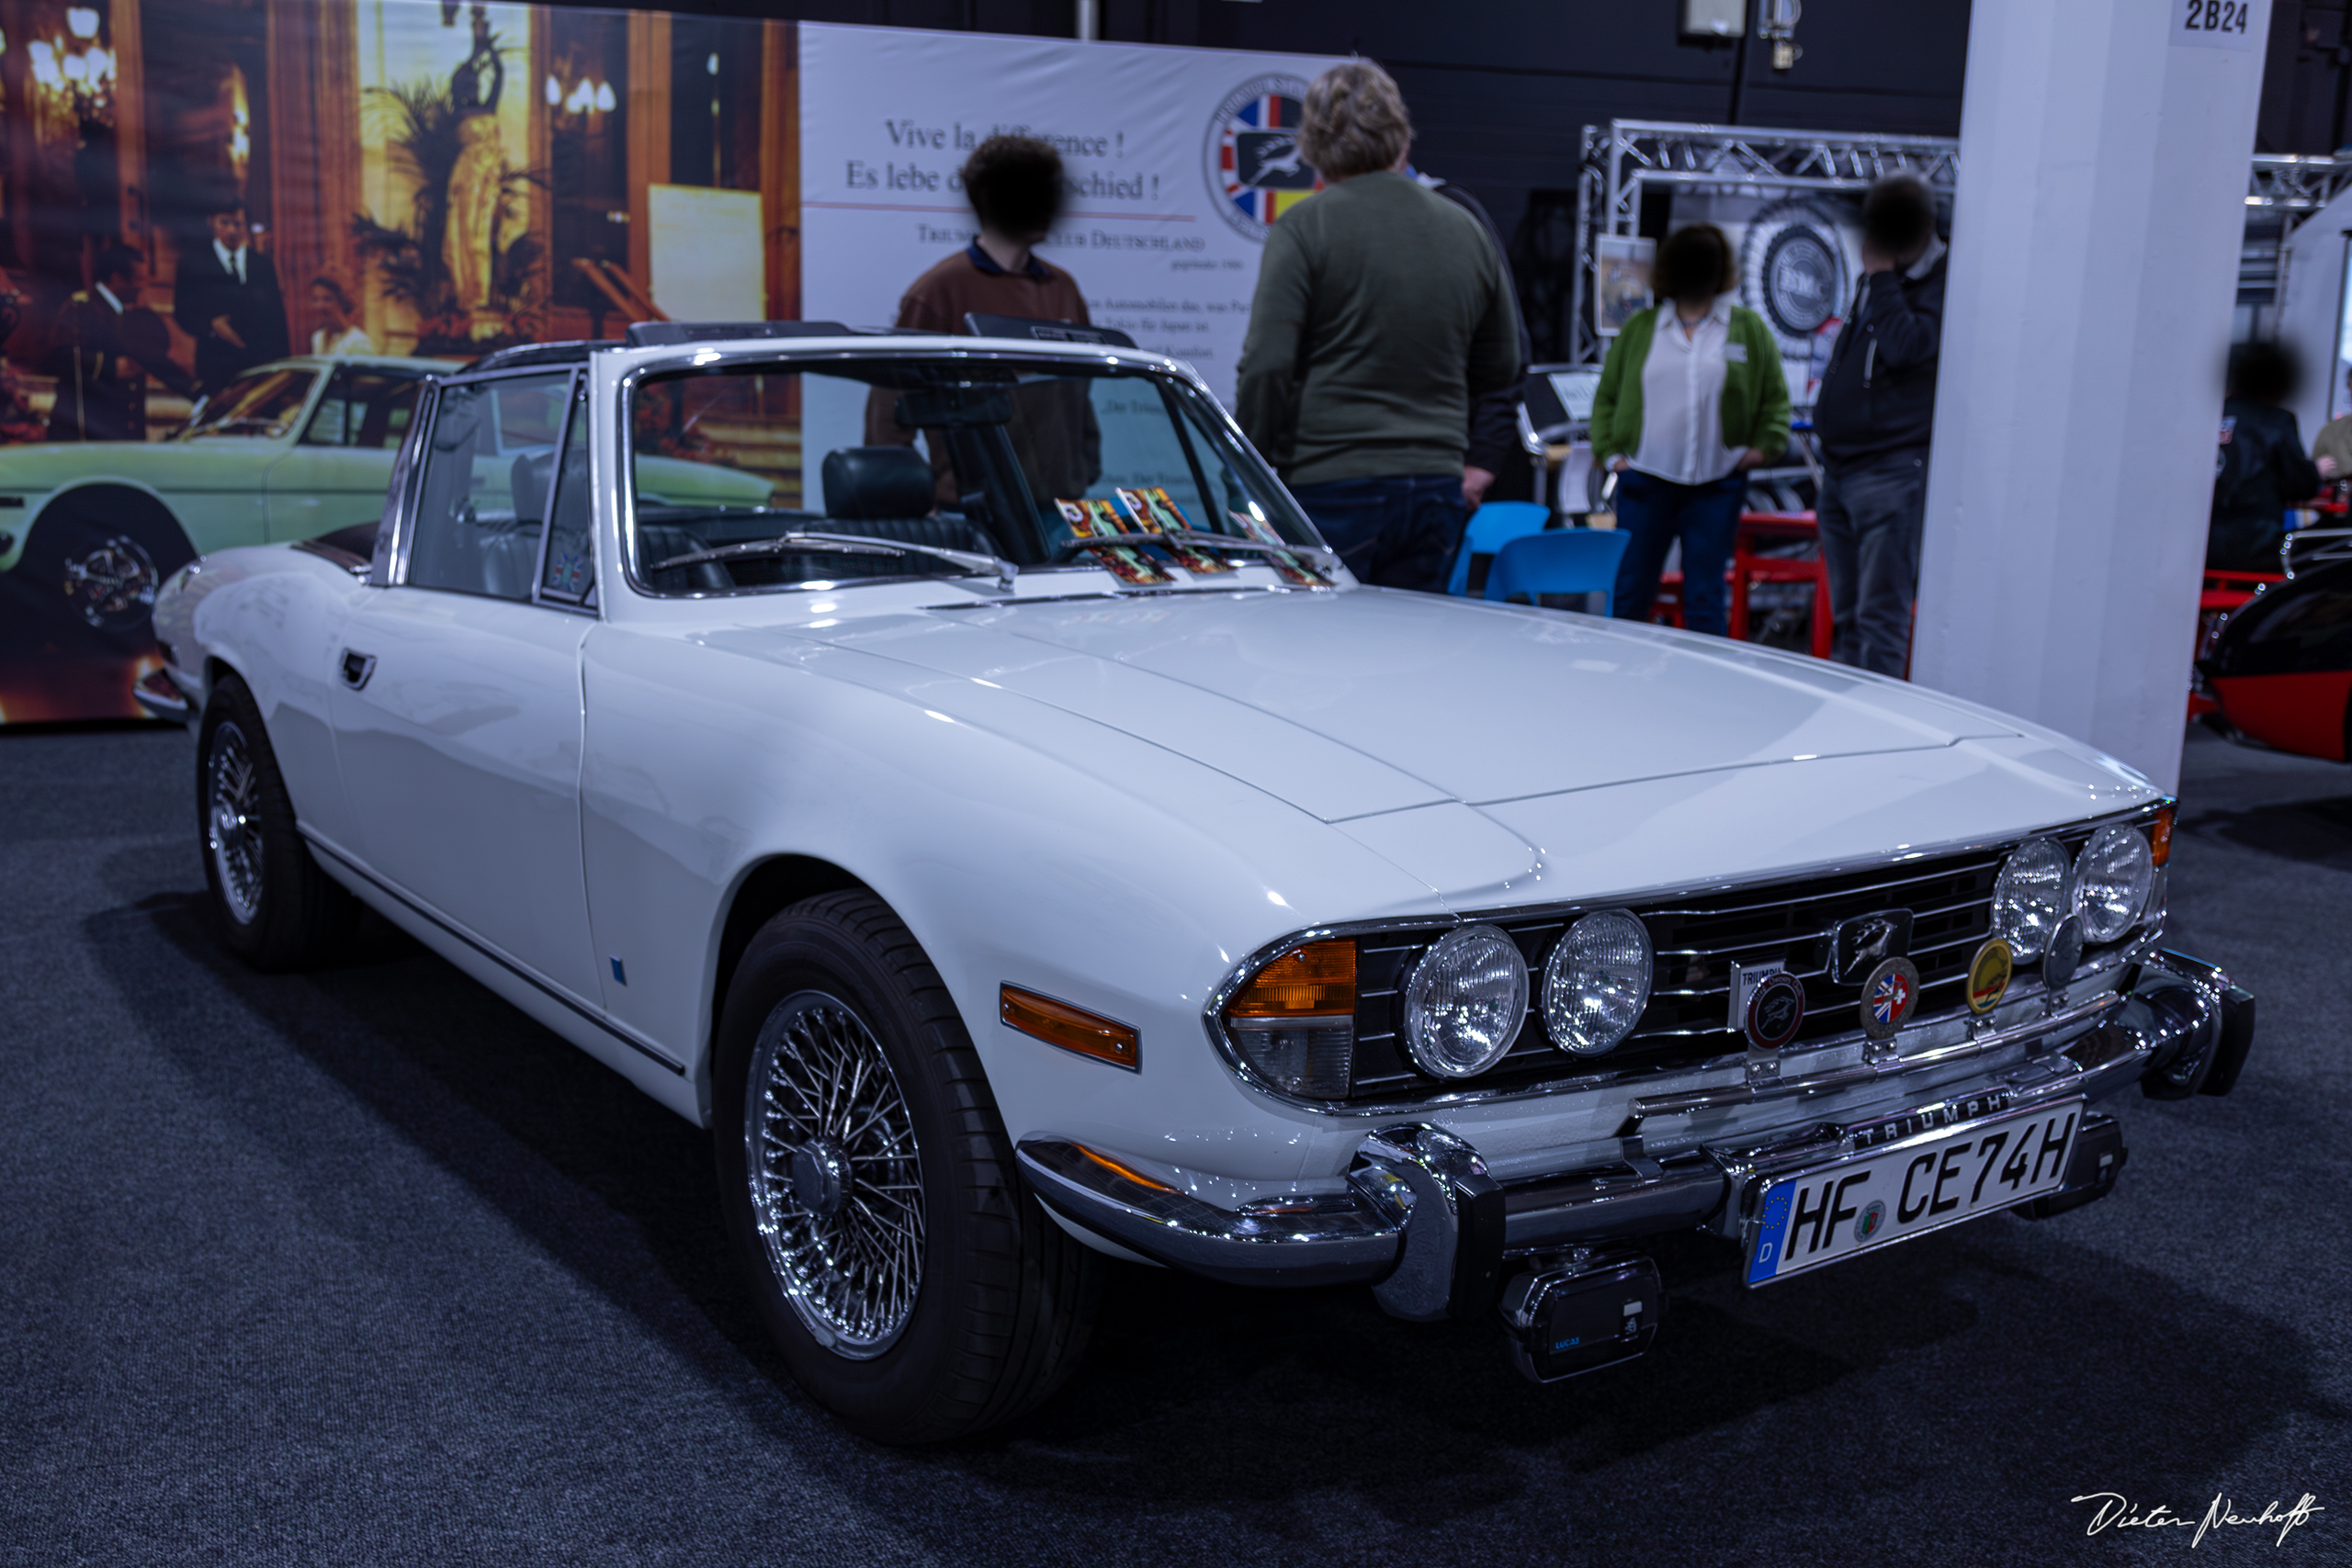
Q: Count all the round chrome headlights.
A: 4